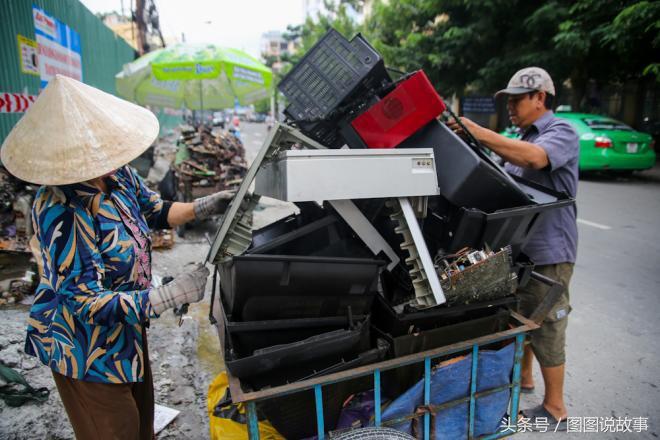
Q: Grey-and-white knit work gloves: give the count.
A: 2